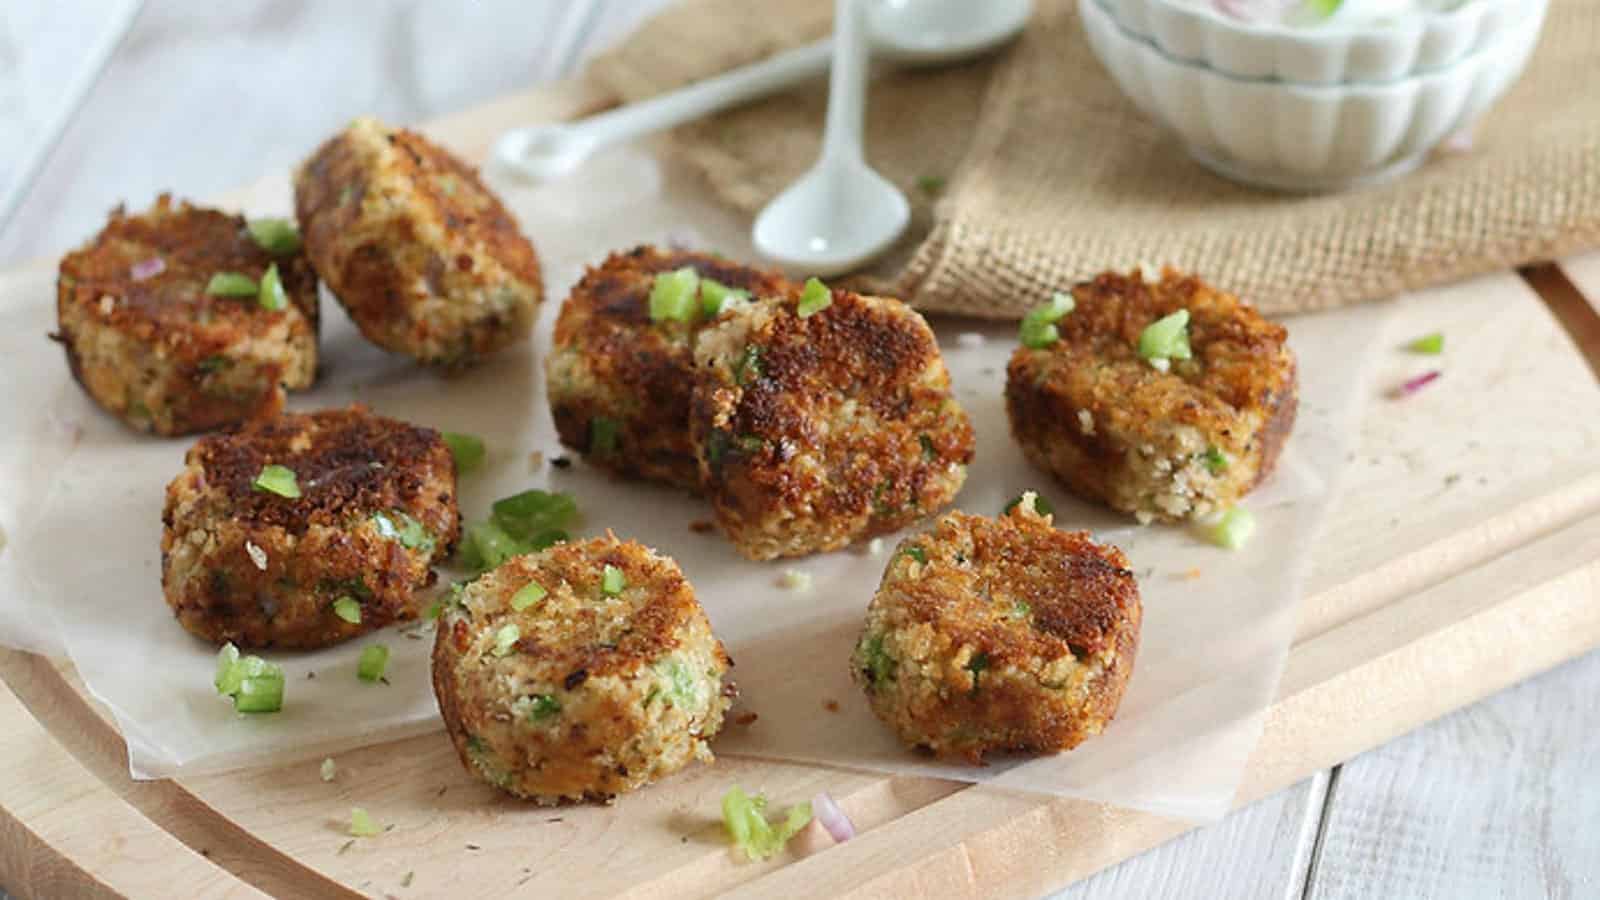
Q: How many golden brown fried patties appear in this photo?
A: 8